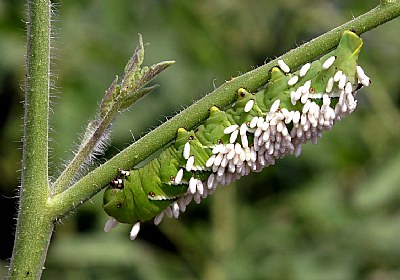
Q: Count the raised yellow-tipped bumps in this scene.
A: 4